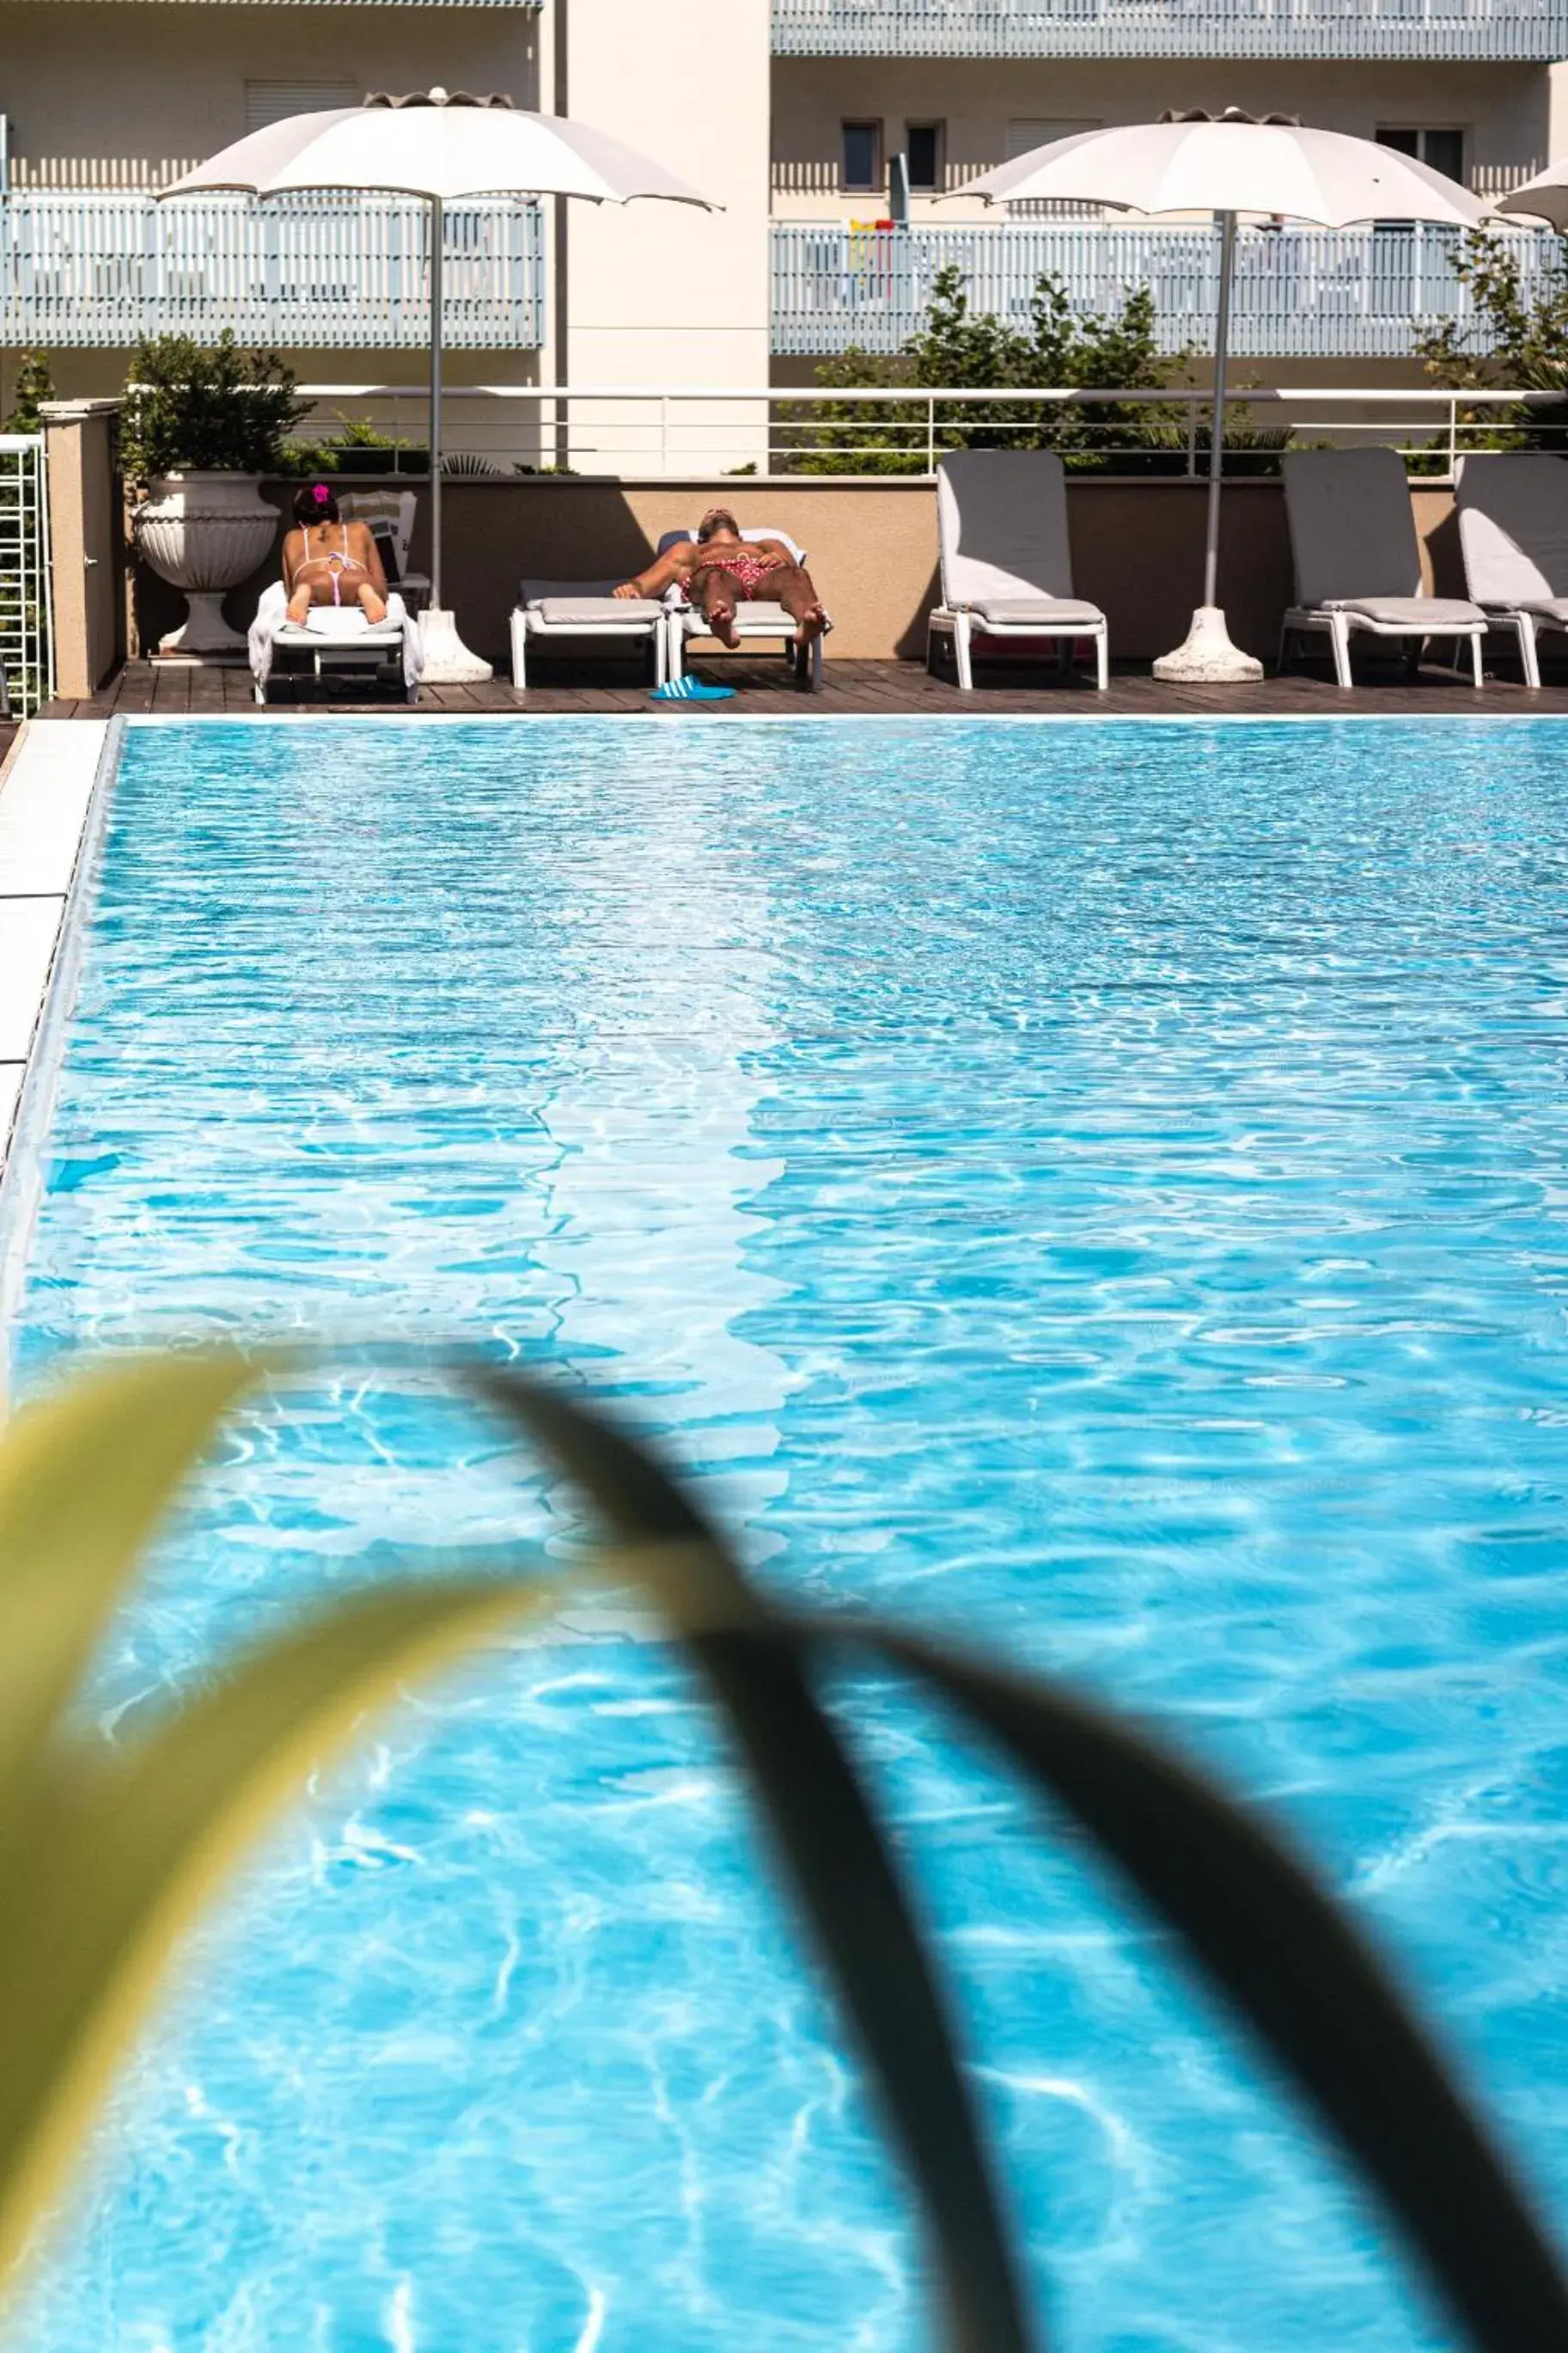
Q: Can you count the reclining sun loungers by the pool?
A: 6